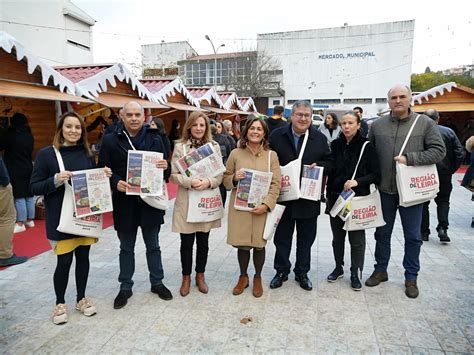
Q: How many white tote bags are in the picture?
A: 7